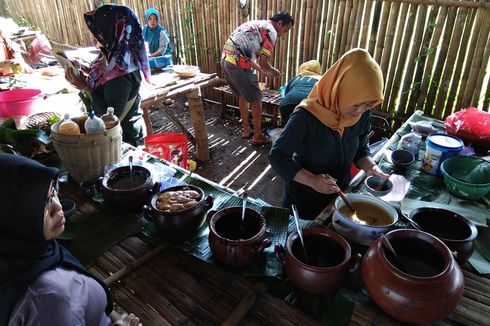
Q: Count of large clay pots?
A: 6